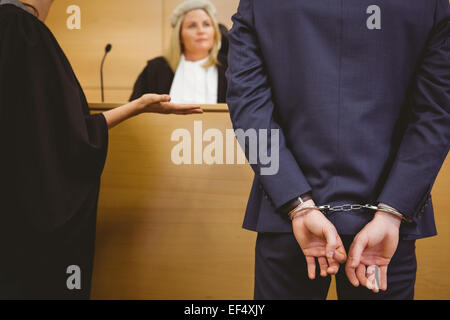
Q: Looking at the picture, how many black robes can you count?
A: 2